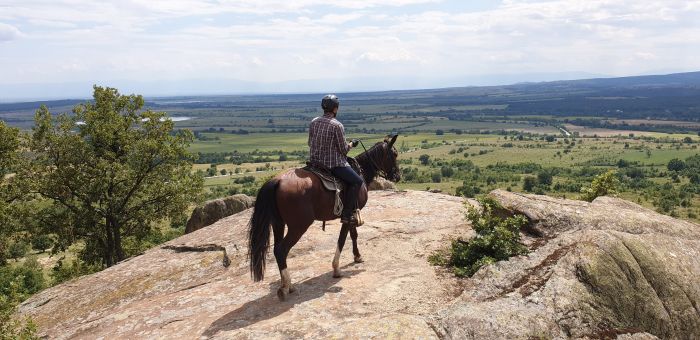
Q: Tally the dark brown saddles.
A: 1